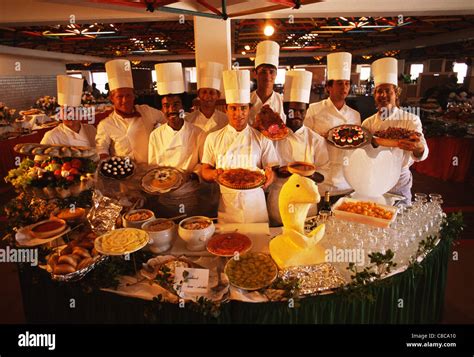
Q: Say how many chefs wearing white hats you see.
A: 9